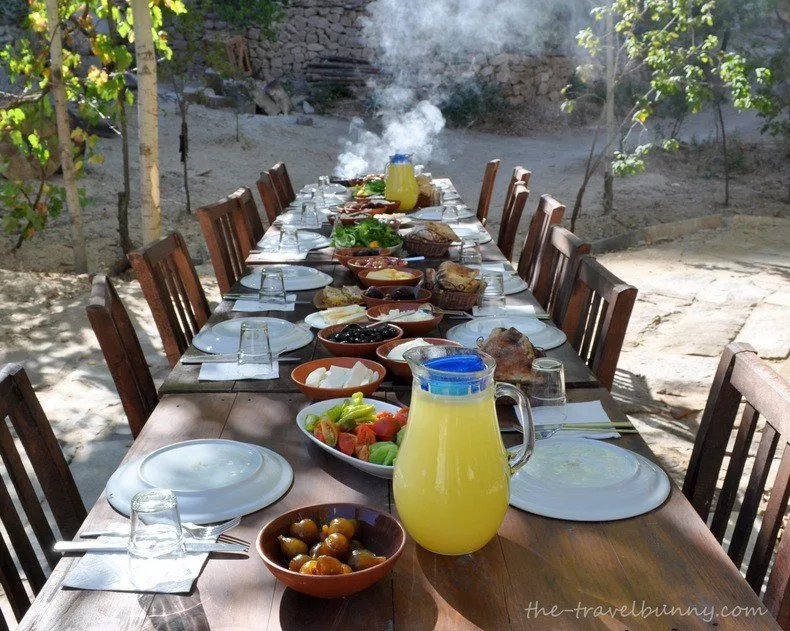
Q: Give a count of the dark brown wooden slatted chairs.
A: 14